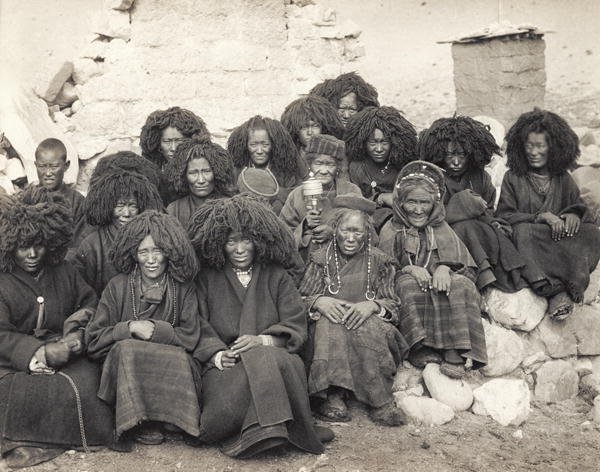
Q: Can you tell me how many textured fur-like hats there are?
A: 13